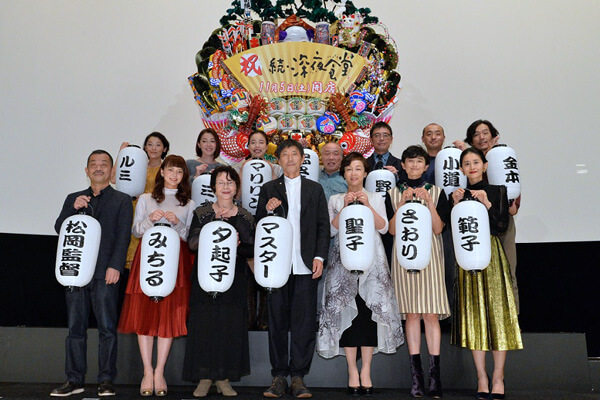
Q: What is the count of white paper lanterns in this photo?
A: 14